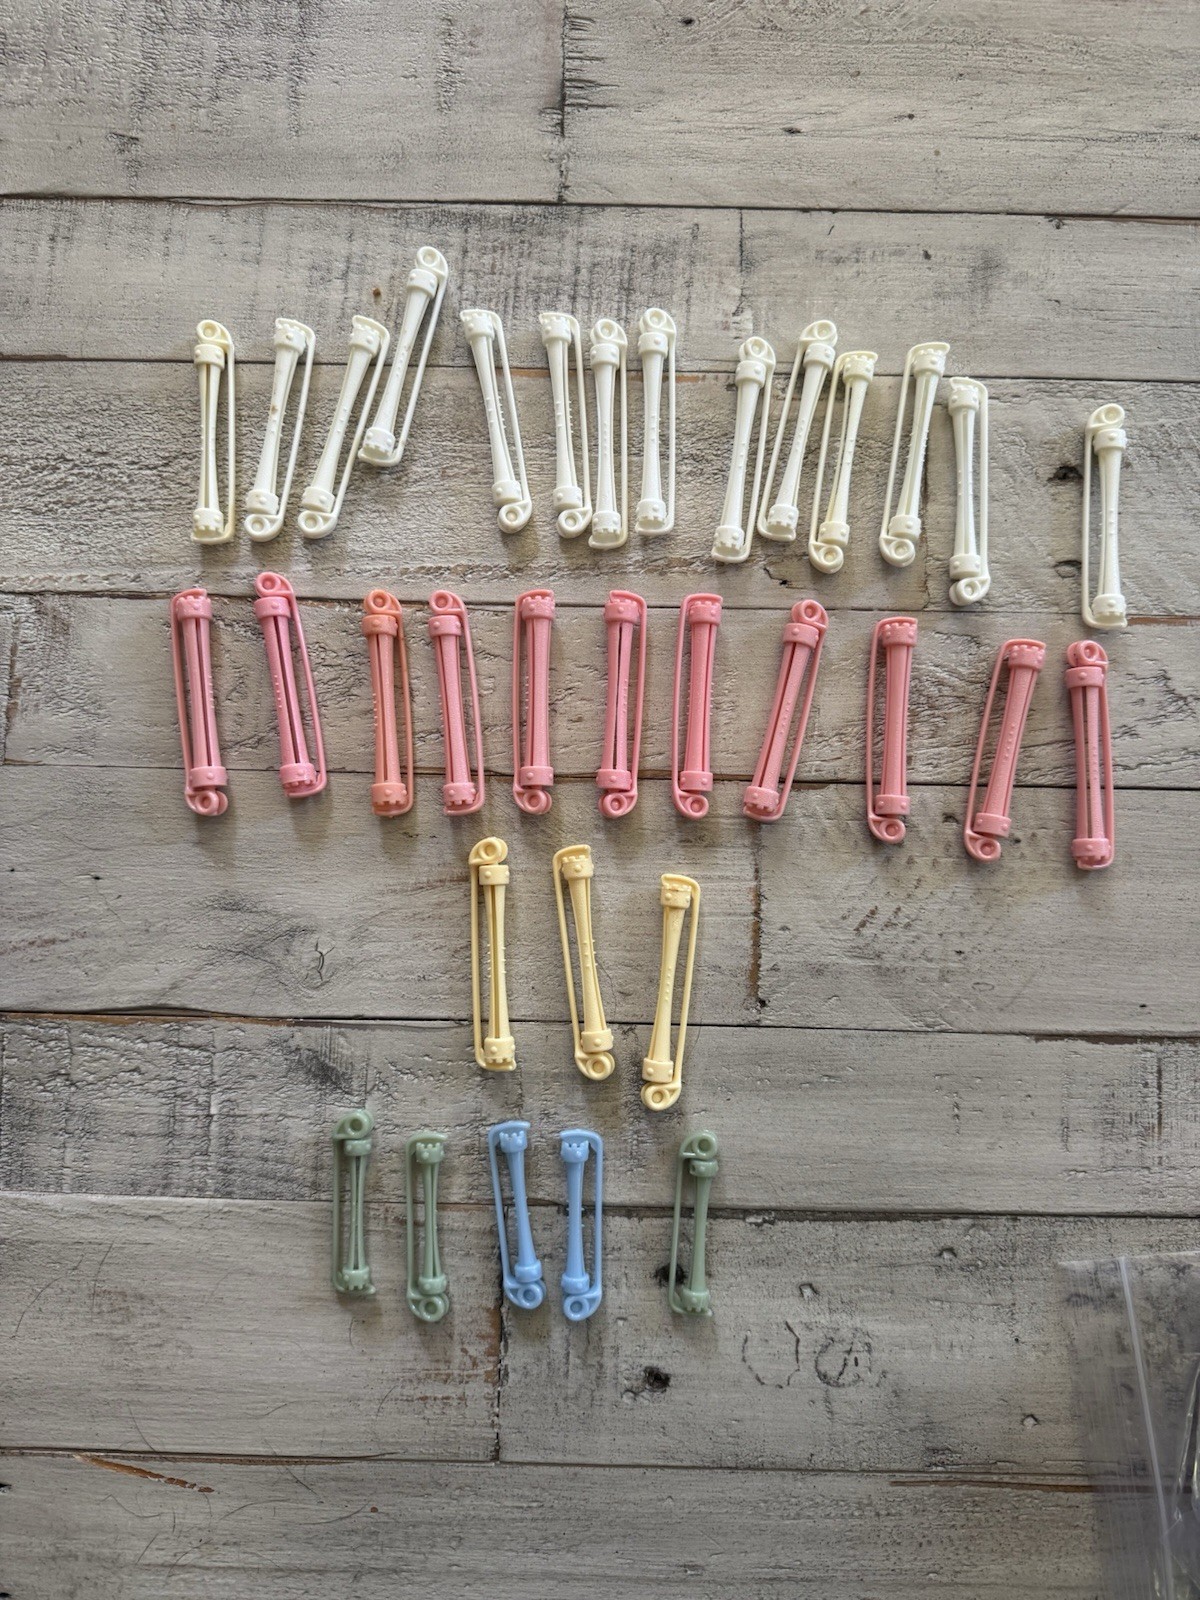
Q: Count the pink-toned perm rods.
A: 11